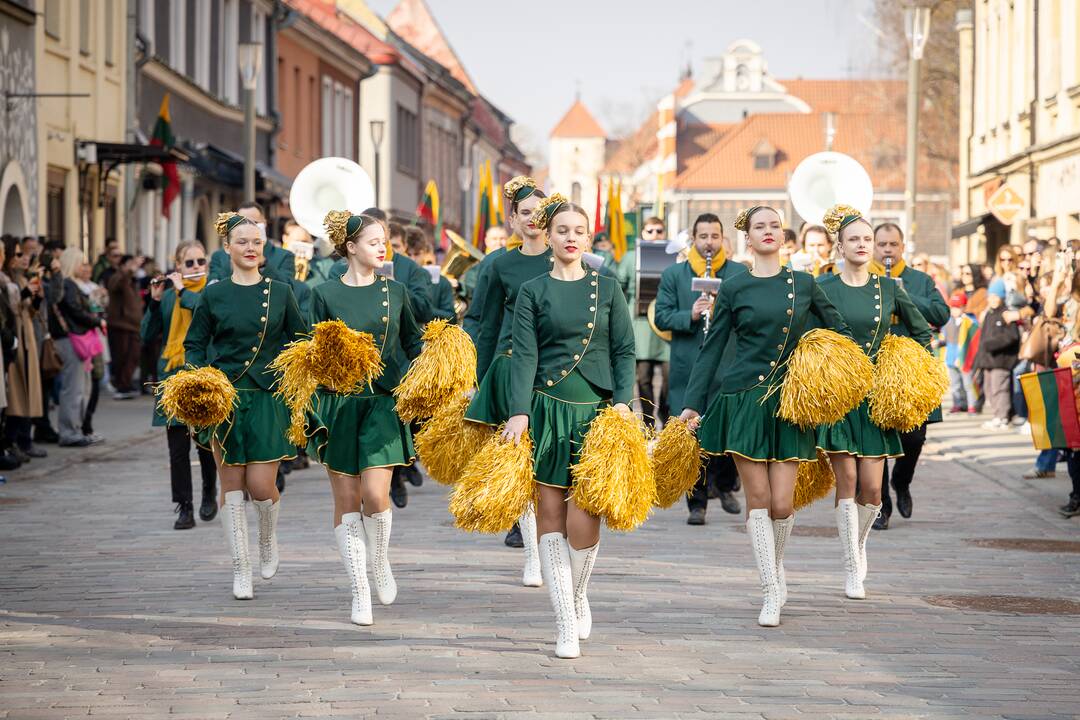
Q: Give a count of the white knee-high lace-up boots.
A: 11